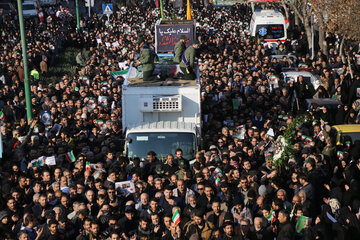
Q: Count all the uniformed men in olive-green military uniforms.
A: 3